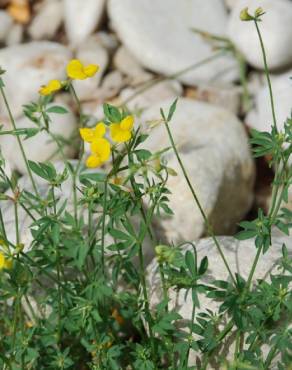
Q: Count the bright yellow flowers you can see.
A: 6